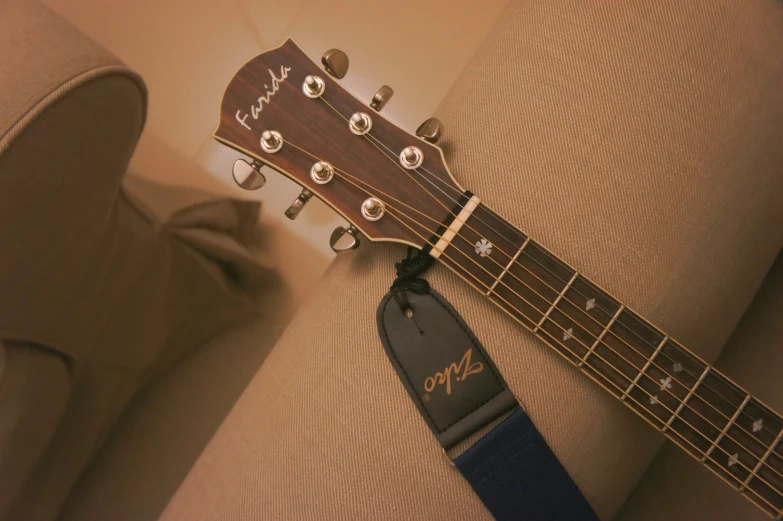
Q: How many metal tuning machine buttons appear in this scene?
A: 6